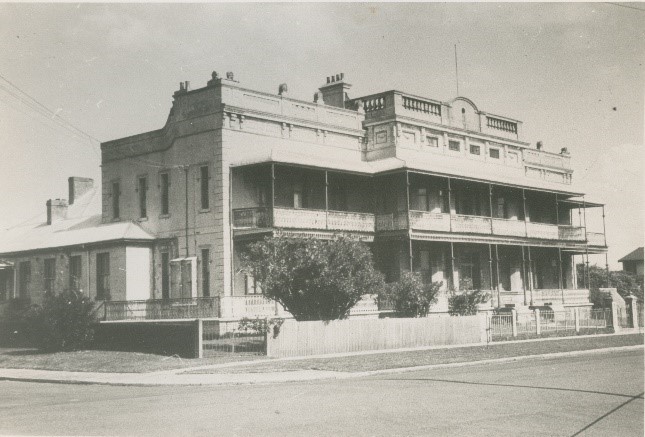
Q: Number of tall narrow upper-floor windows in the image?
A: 4